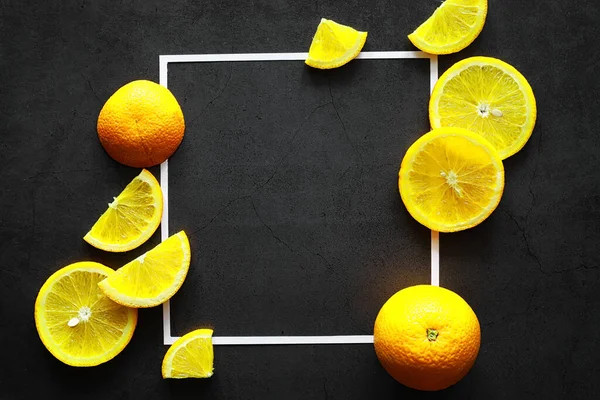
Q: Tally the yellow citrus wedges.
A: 5